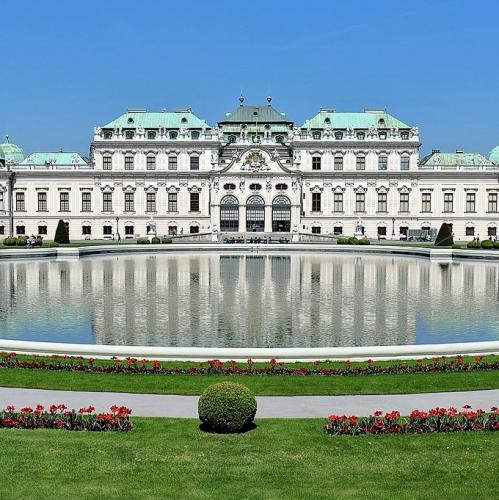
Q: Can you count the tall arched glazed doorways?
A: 3